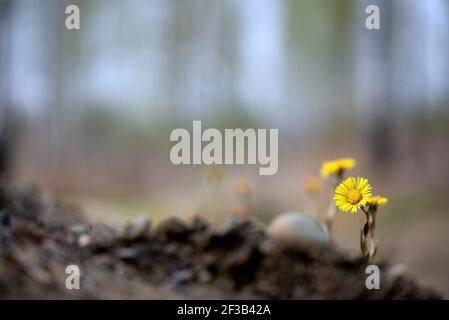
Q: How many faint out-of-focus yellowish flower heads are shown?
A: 3